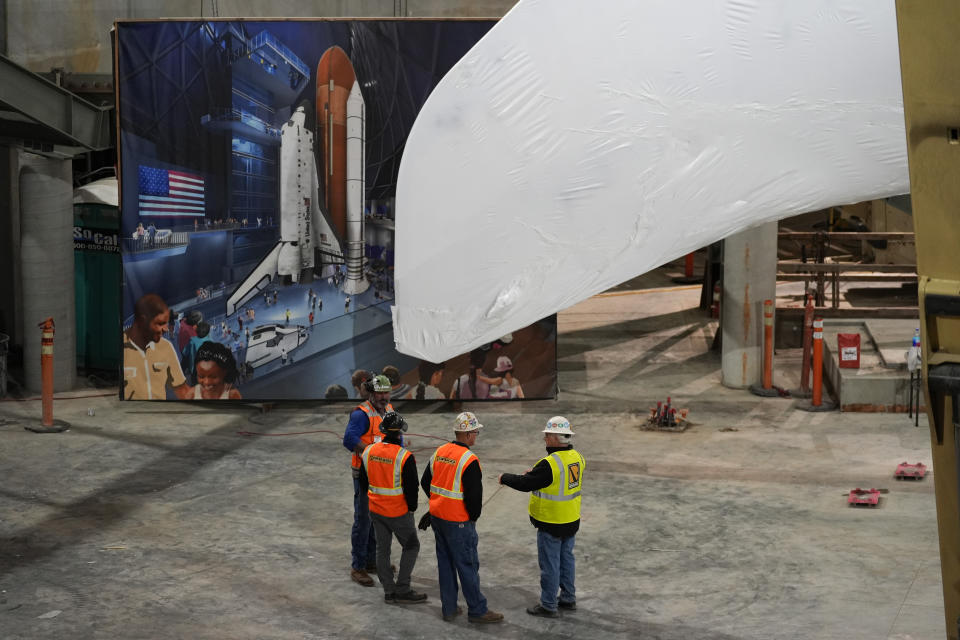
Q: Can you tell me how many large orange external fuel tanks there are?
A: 1